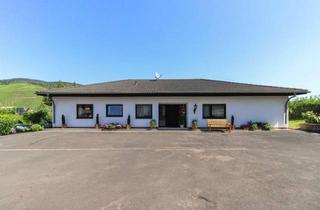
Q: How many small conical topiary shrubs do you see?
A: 4